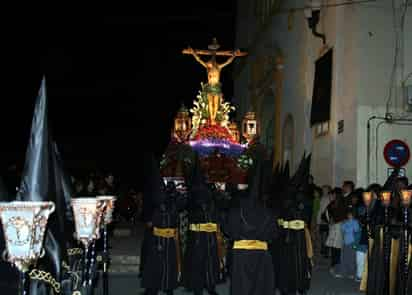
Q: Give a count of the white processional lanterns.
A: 3